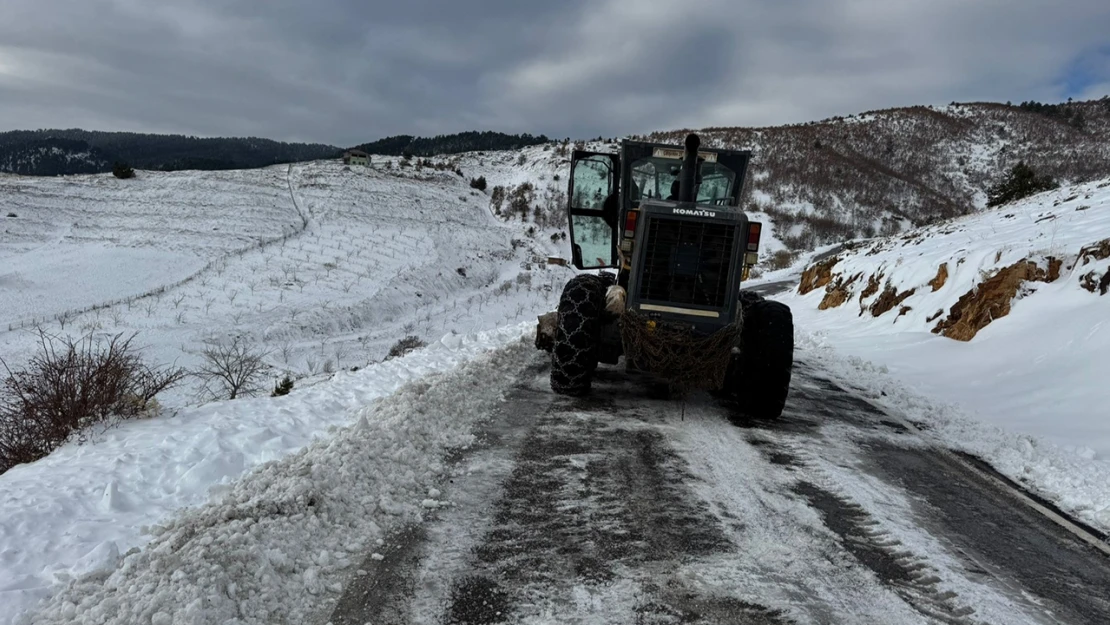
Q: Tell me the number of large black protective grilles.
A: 1